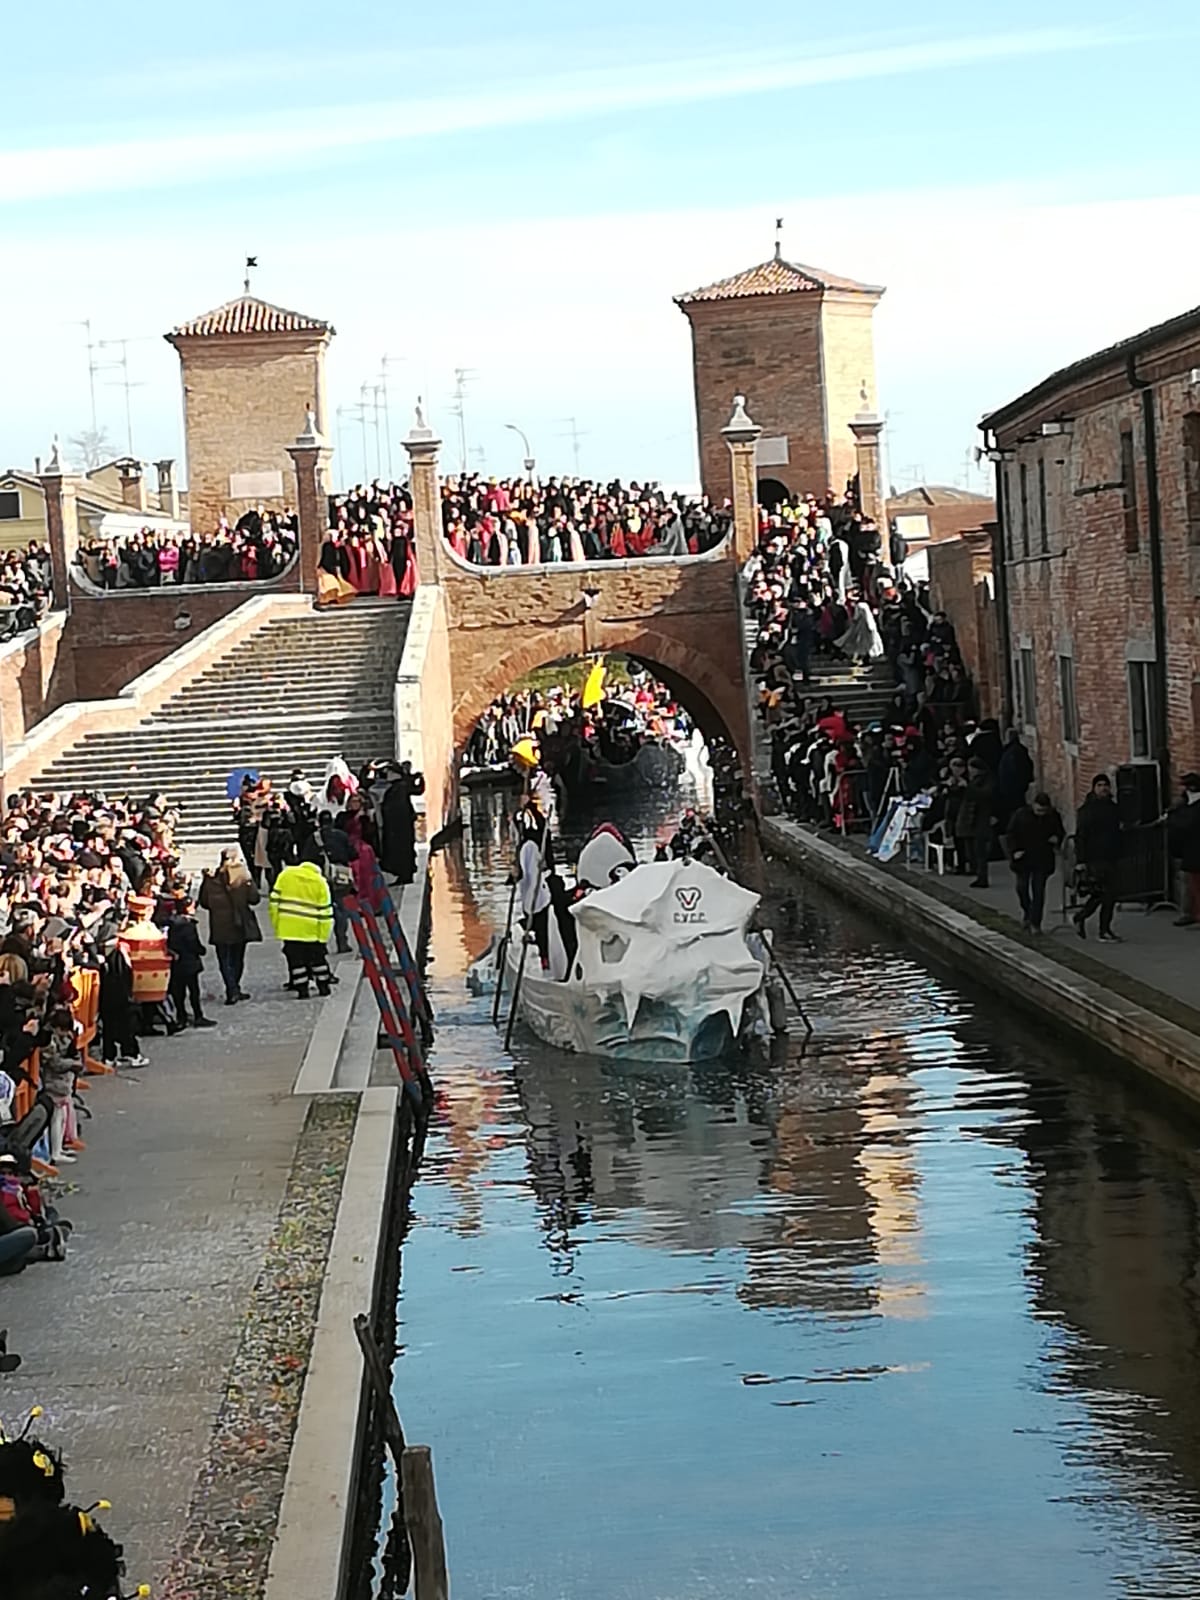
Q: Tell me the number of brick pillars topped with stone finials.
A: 5